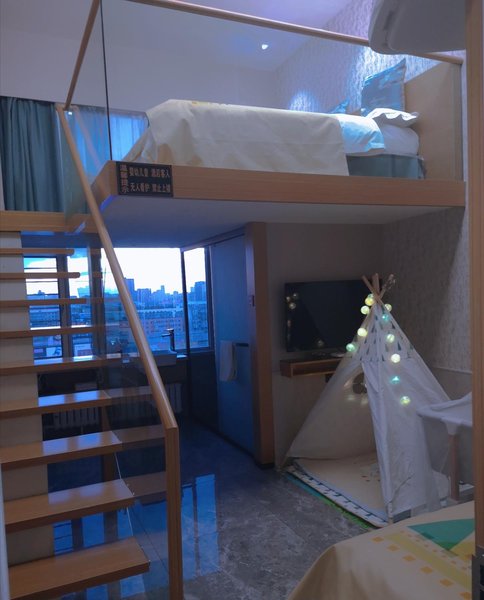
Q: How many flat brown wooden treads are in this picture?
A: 9